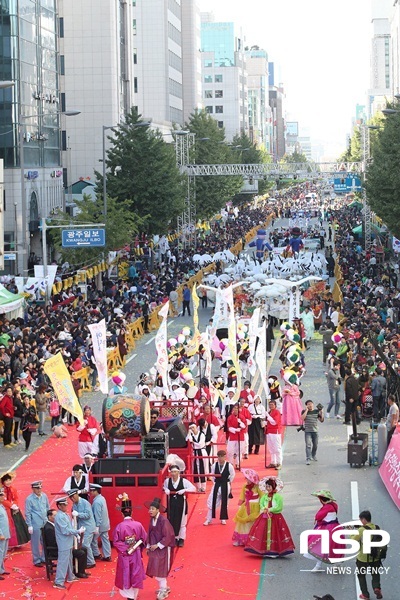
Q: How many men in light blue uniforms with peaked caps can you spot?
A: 5